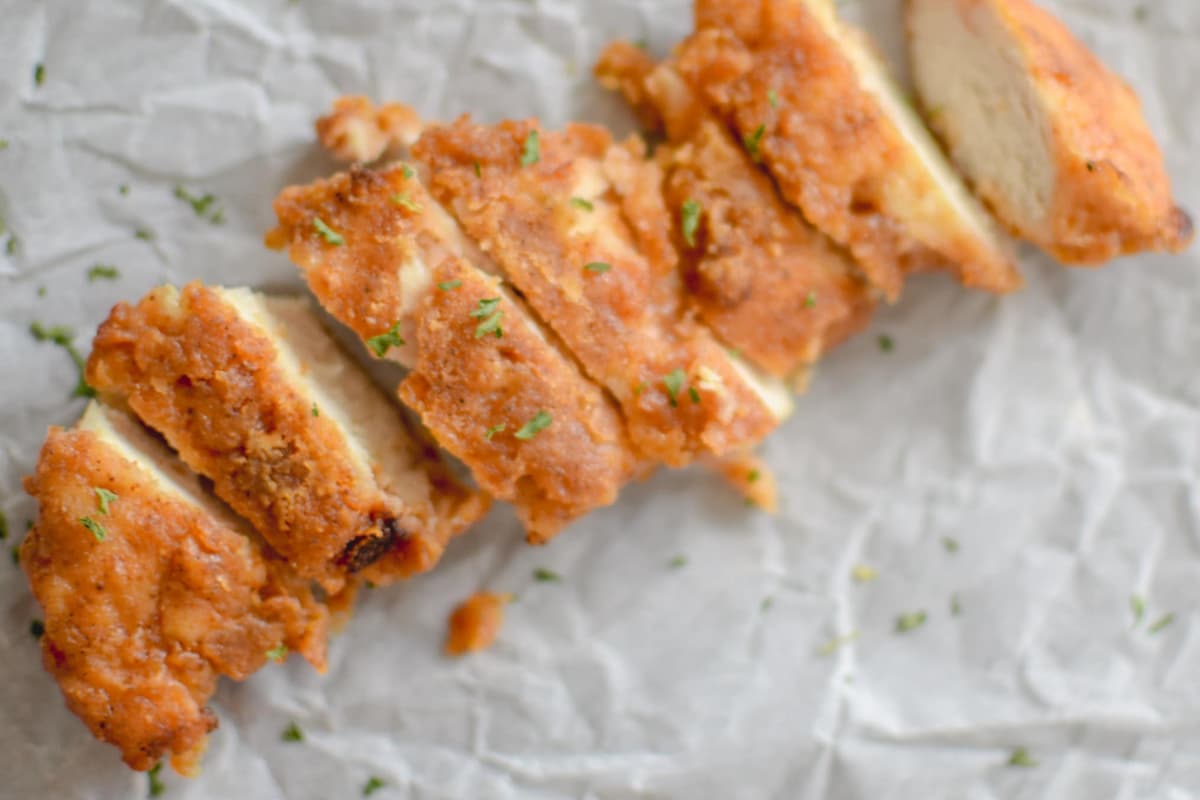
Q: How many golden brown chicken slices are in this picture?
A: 7